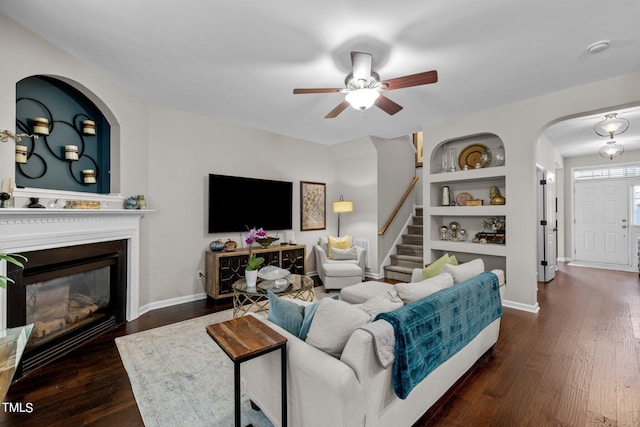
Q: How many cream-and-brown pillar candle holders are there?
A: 5